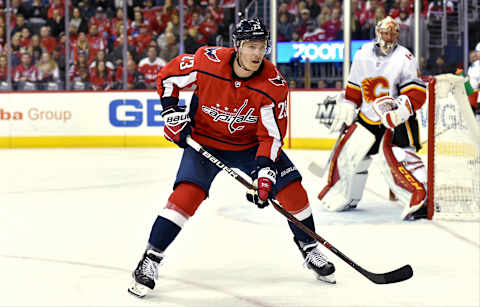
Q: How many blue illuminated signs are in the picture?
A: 1